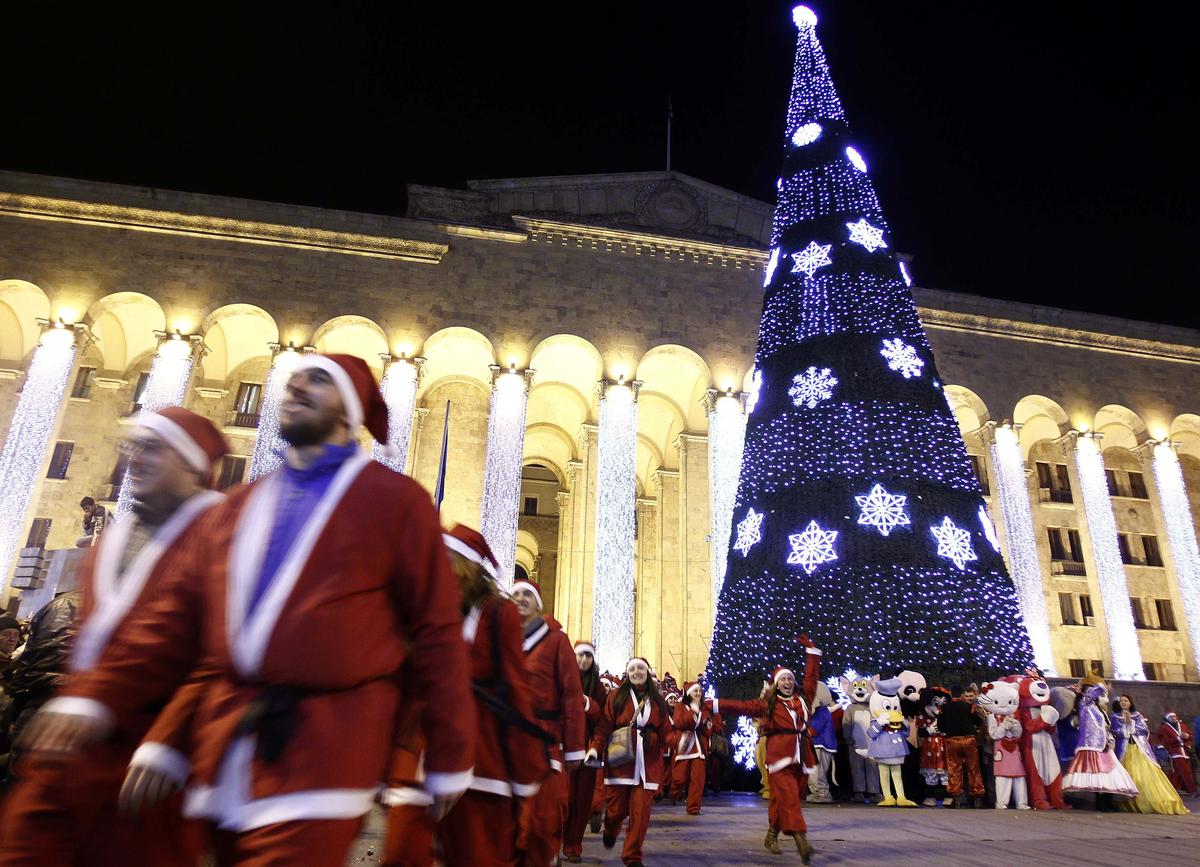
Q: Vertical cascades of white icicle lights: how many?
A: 10